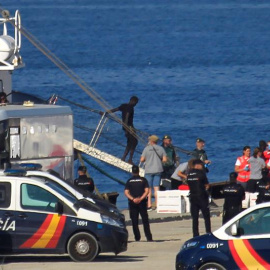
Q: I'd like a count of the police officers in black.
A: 5